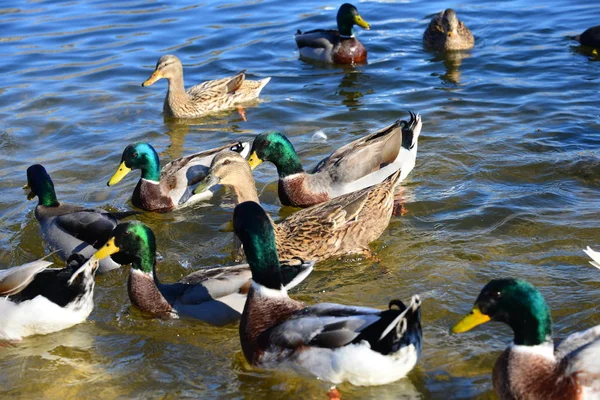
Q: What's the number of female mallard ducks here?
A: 3